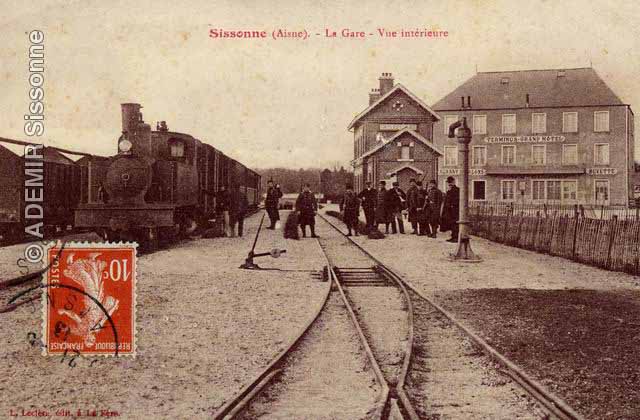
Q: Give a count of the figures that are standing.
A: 12